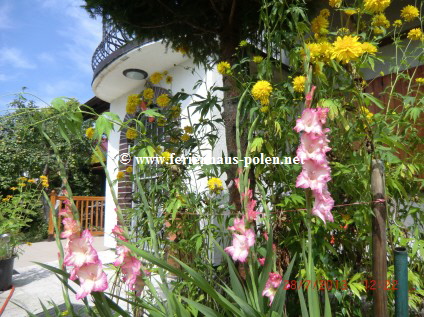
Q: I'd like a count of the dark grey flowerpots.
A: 1